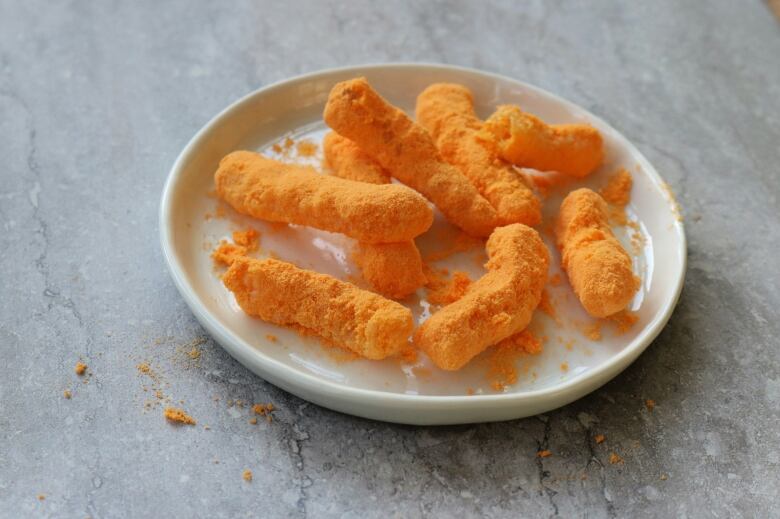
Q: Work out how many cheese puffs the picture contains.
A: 8